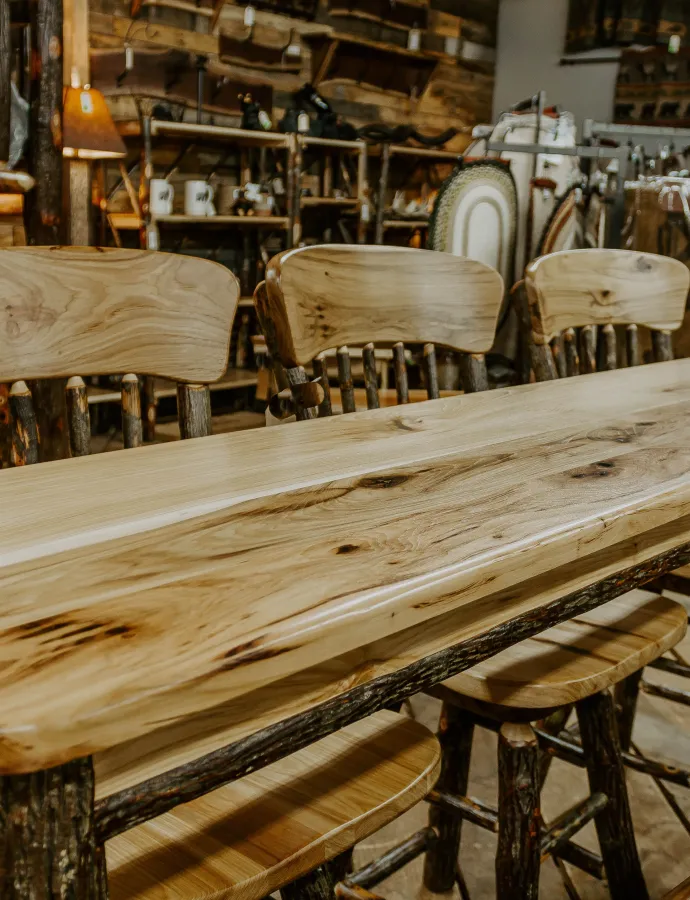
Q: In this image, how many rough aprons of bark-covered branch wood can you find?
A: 1